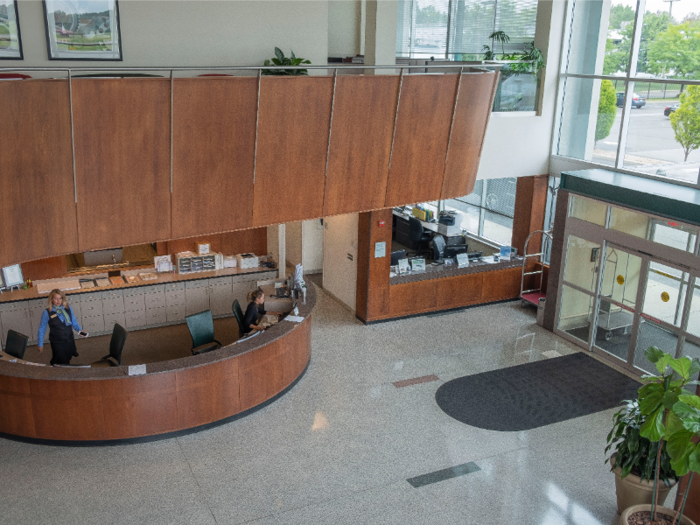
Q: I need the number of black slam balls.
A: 0